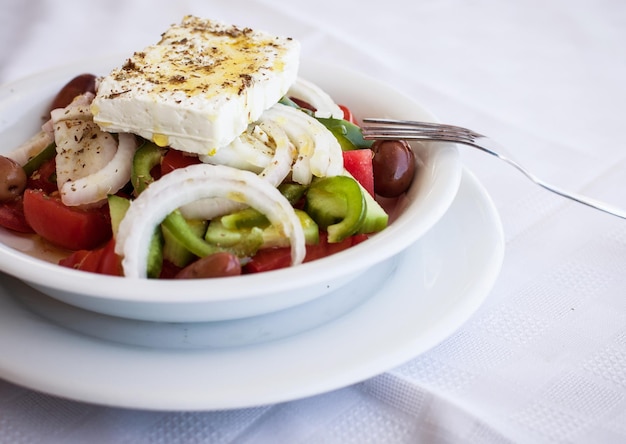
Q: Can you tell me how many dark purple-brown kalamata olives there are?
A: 4